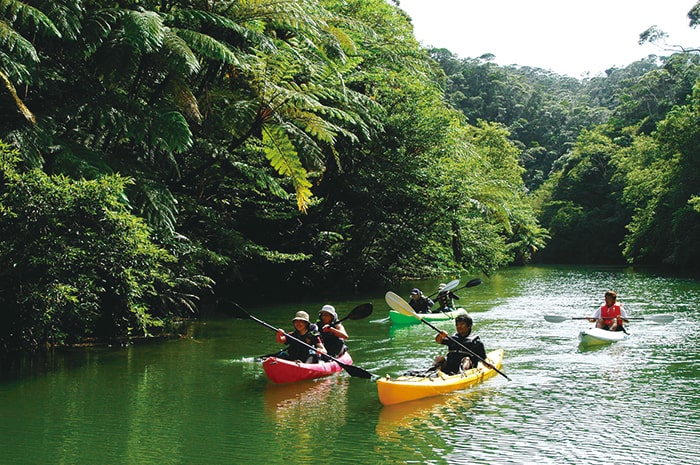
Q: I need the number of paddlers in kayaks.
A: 6